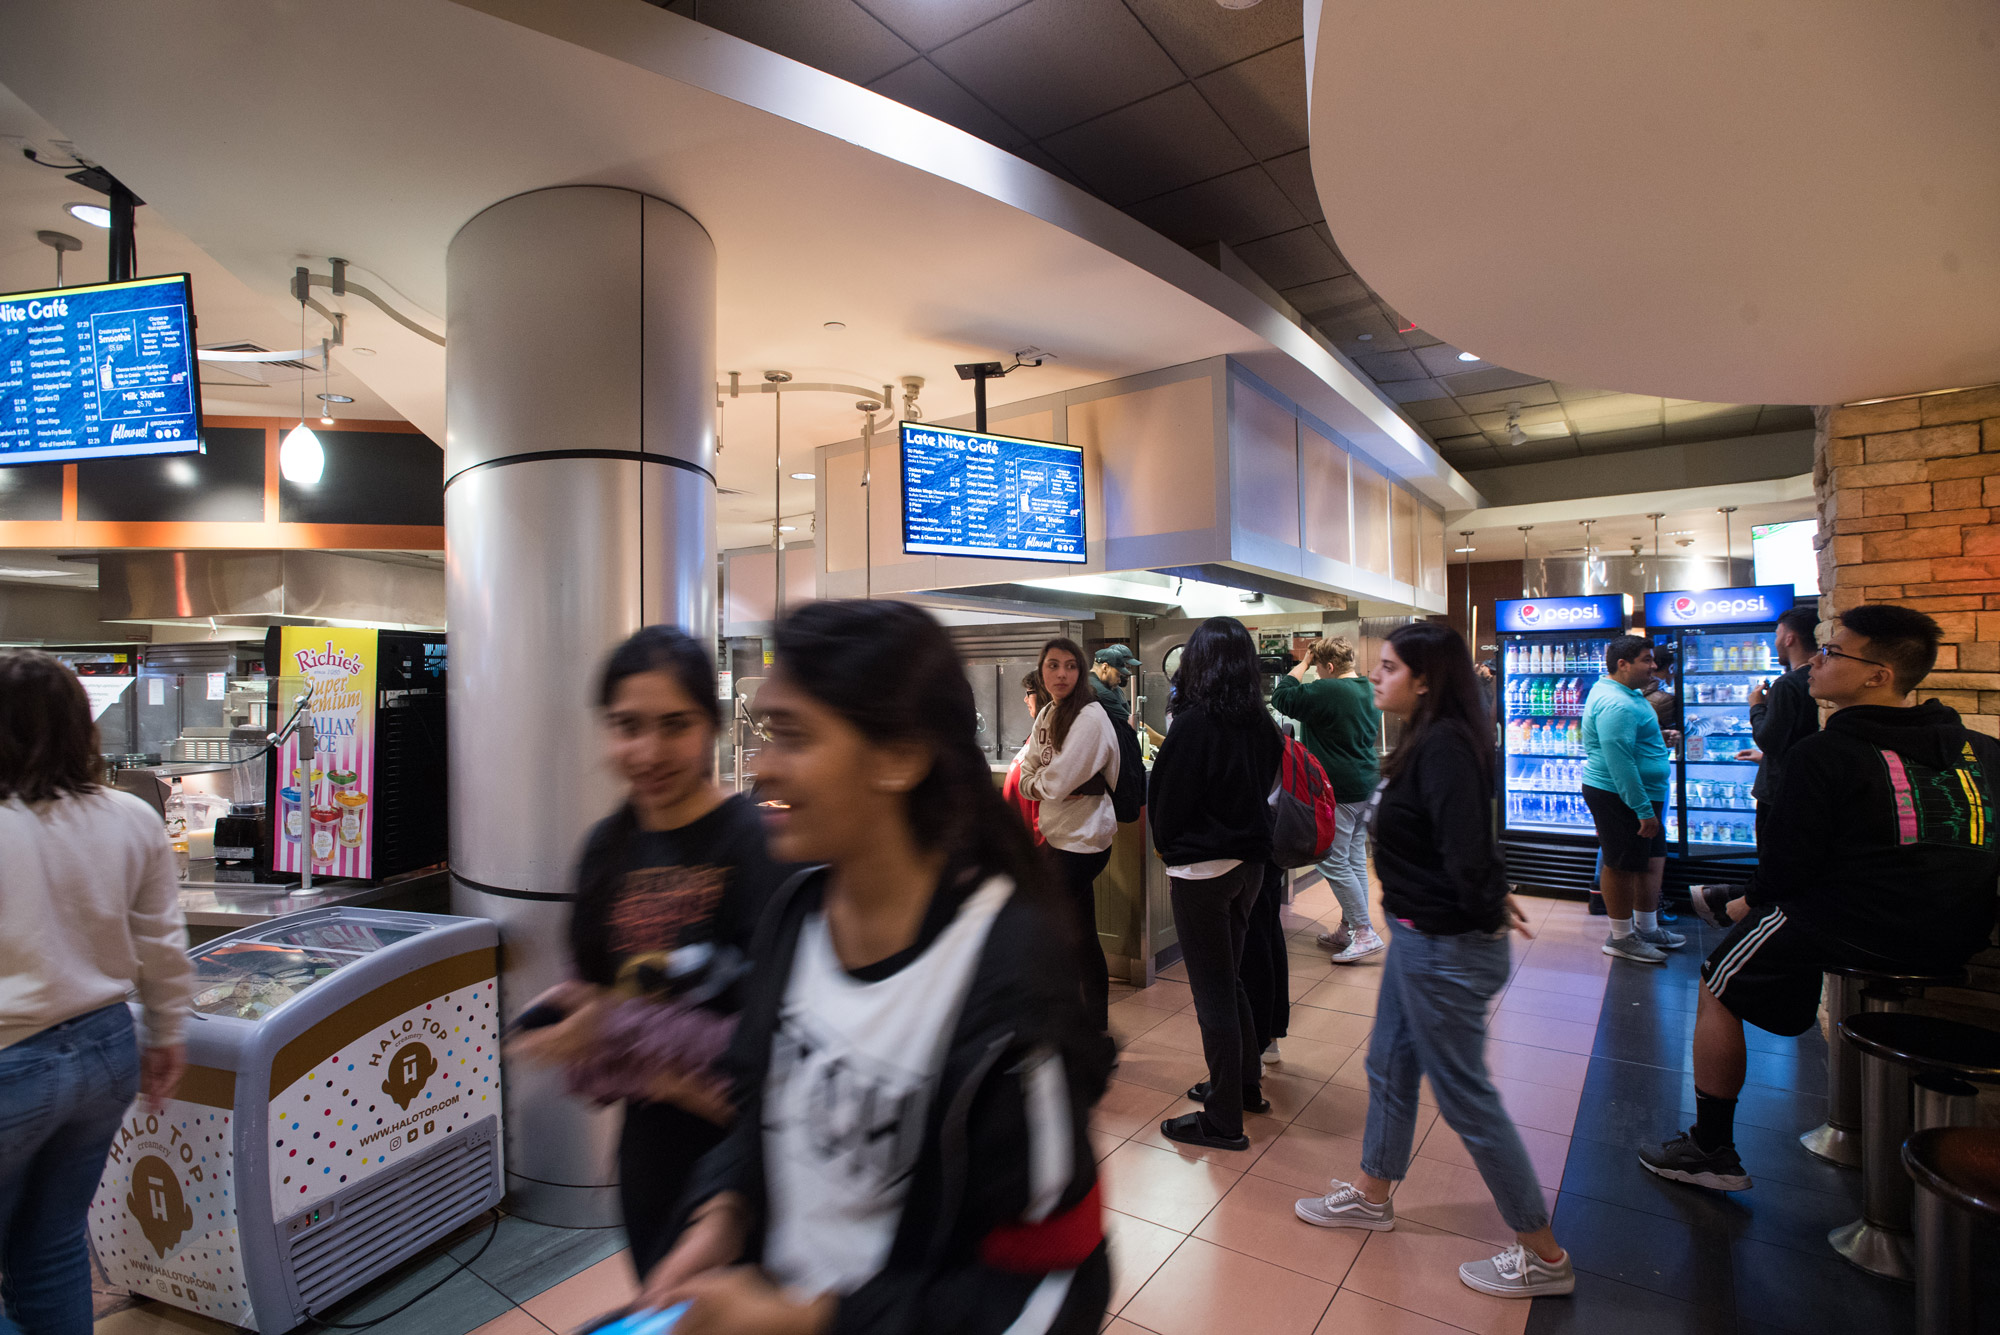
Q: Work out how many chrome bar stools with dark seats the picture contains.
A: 3